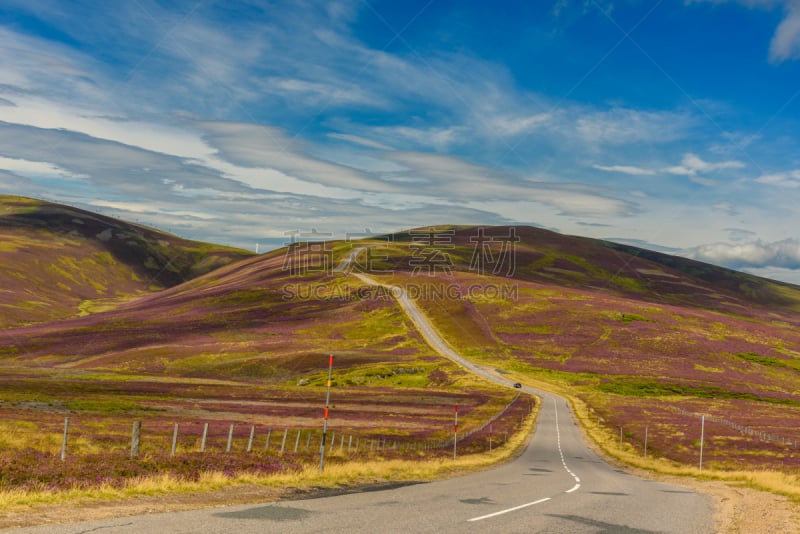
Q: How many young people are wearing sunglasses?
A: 0